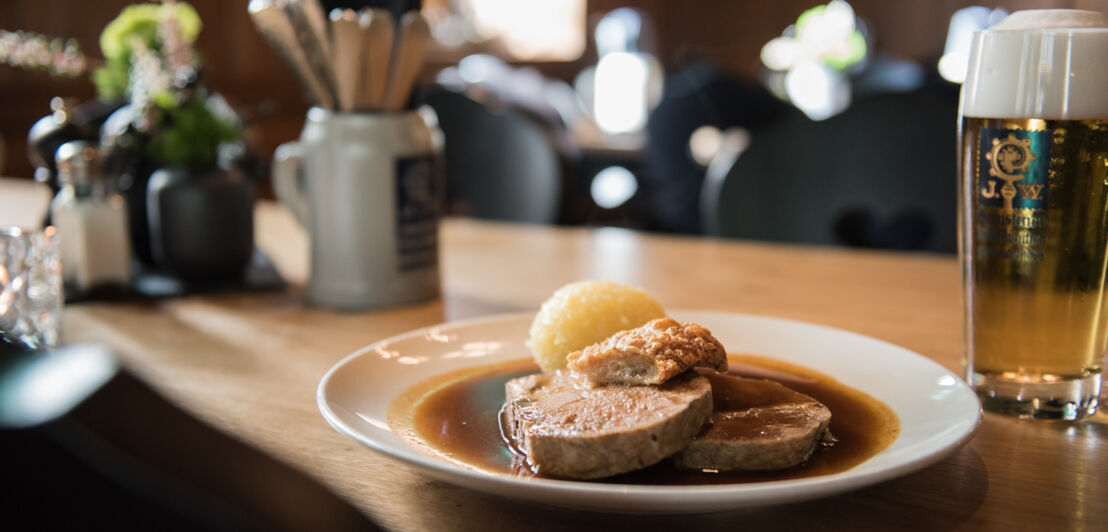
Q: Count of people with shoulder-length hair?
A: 0